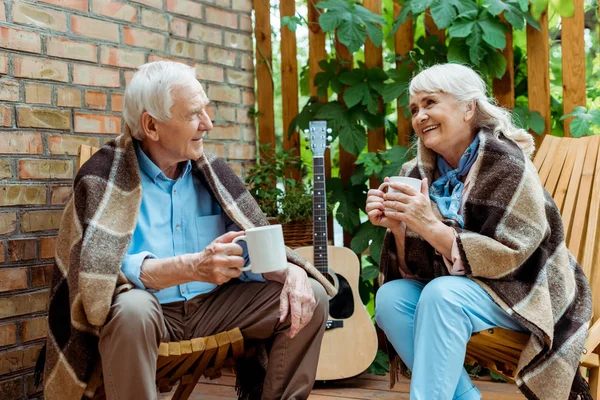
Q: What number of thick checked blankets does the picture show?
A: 2